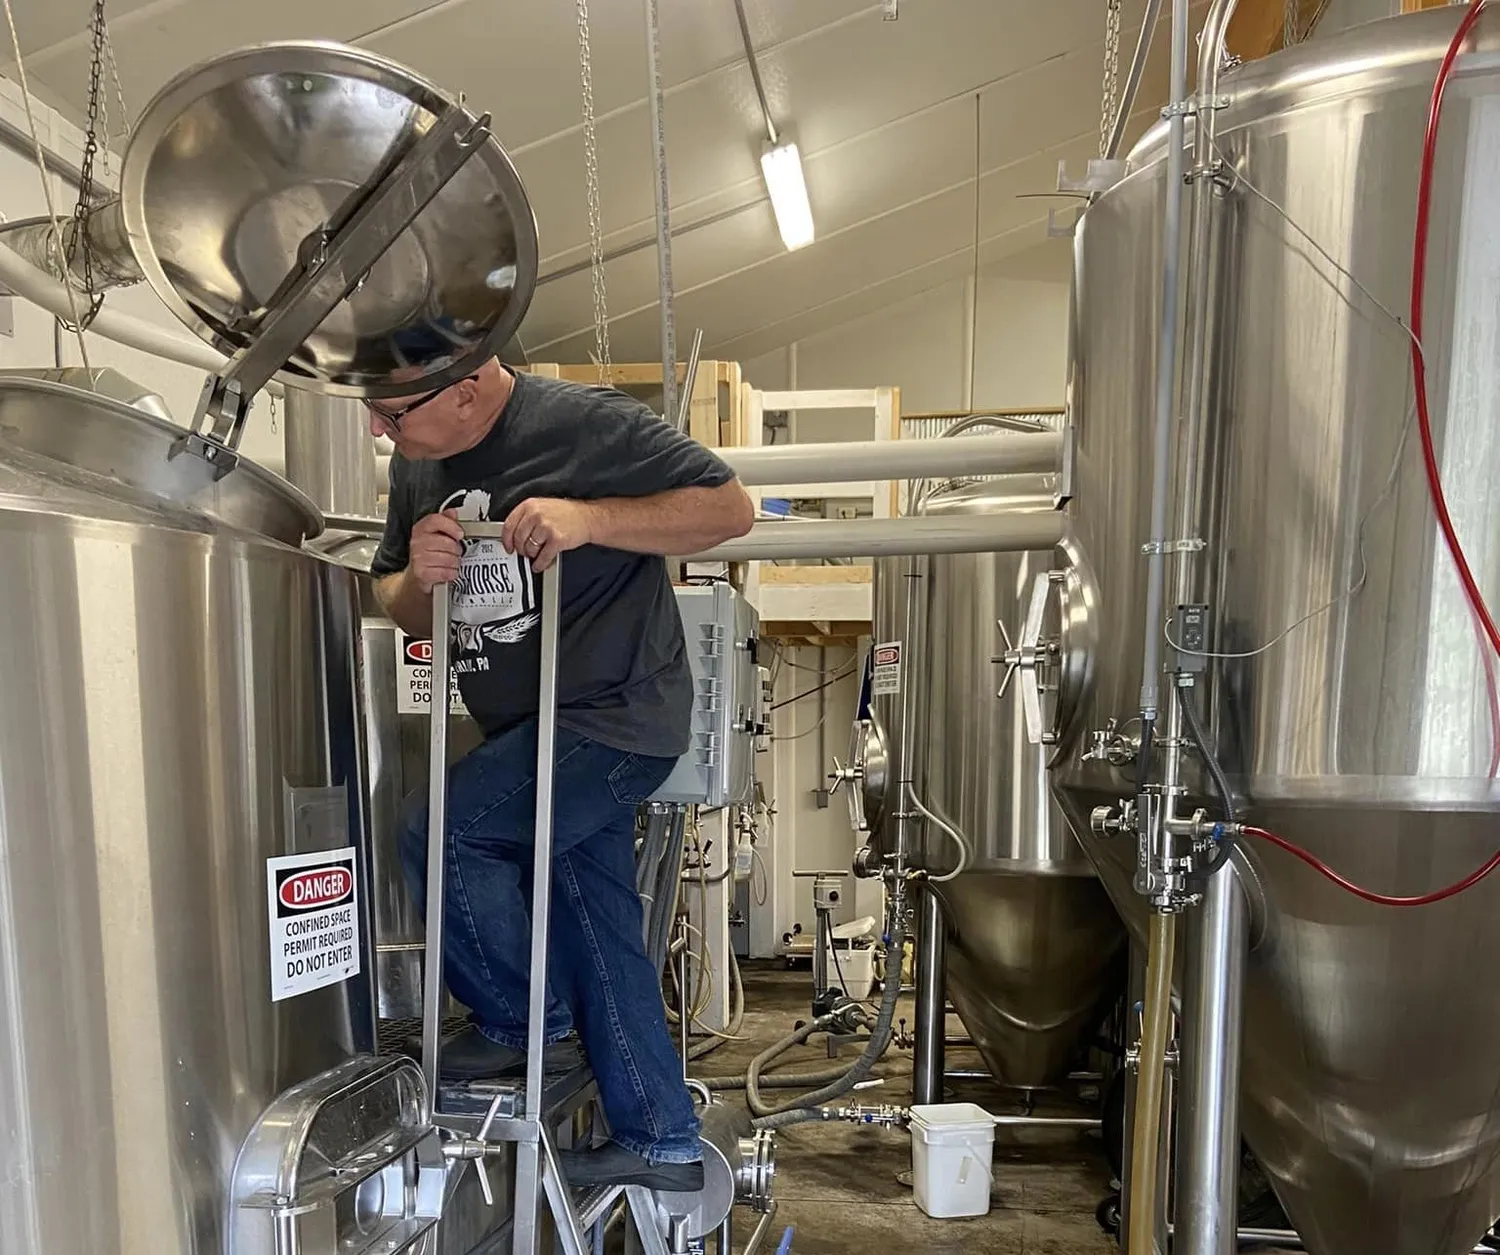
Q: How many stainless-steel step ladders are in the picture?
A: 1